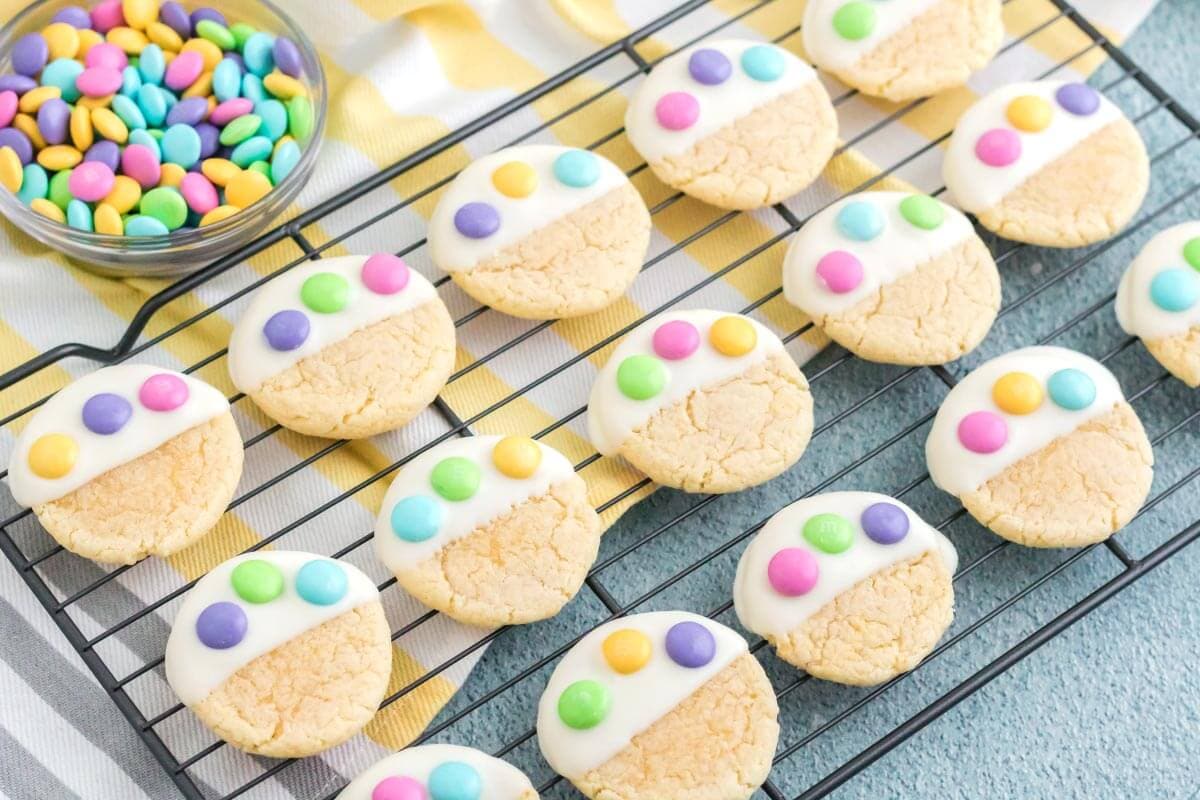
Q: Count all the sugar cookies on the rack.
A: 15